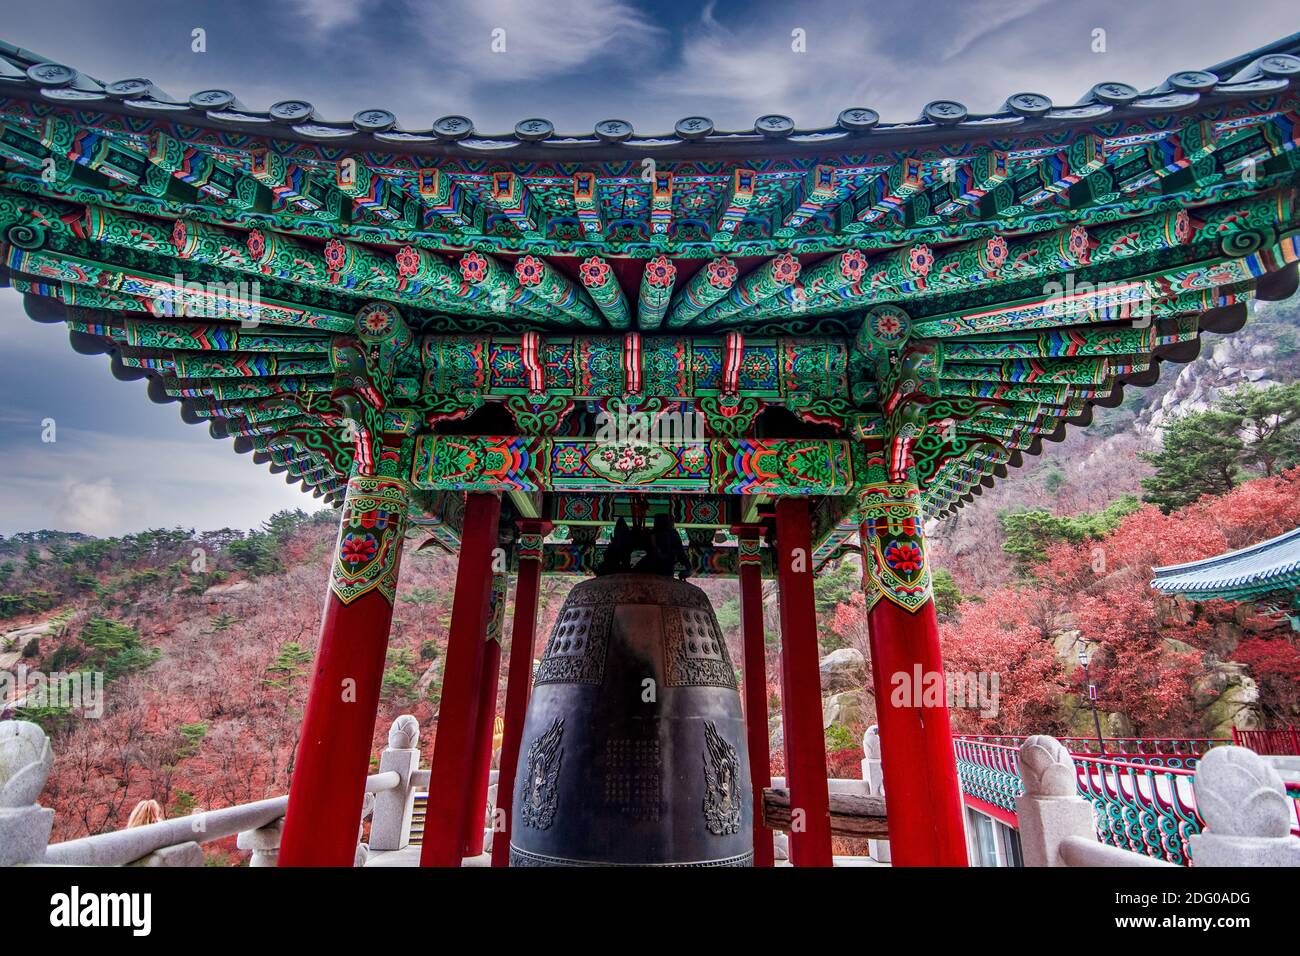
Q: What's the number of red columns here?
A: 7